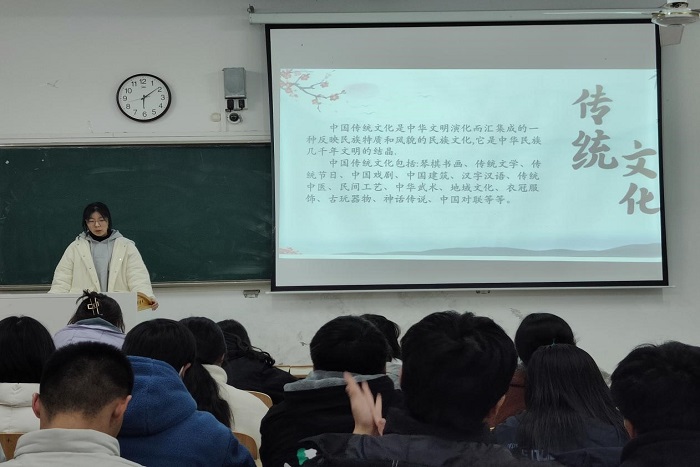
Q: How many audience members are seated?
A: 12